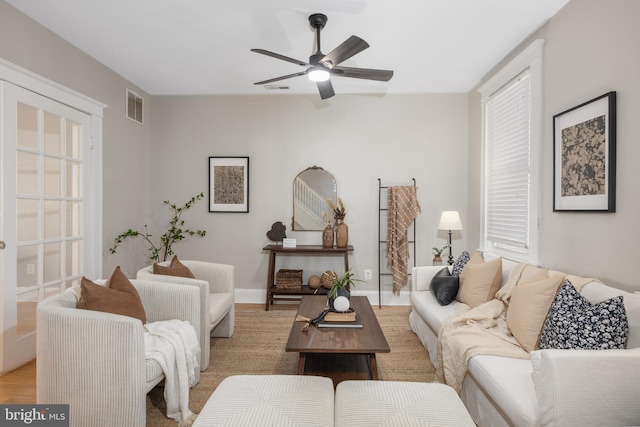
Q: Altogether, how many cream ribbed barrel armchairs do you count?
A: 2